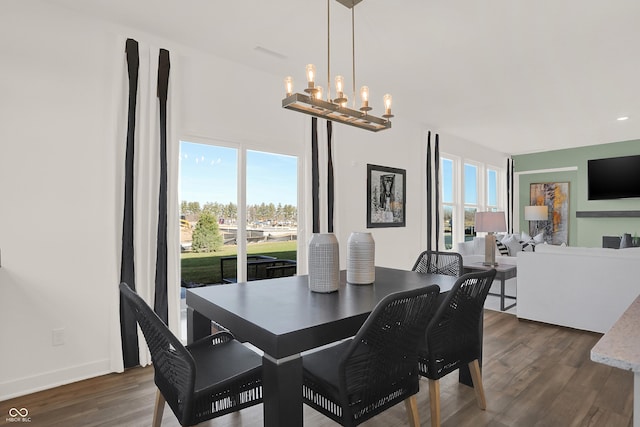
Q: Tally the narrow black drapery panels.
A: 8